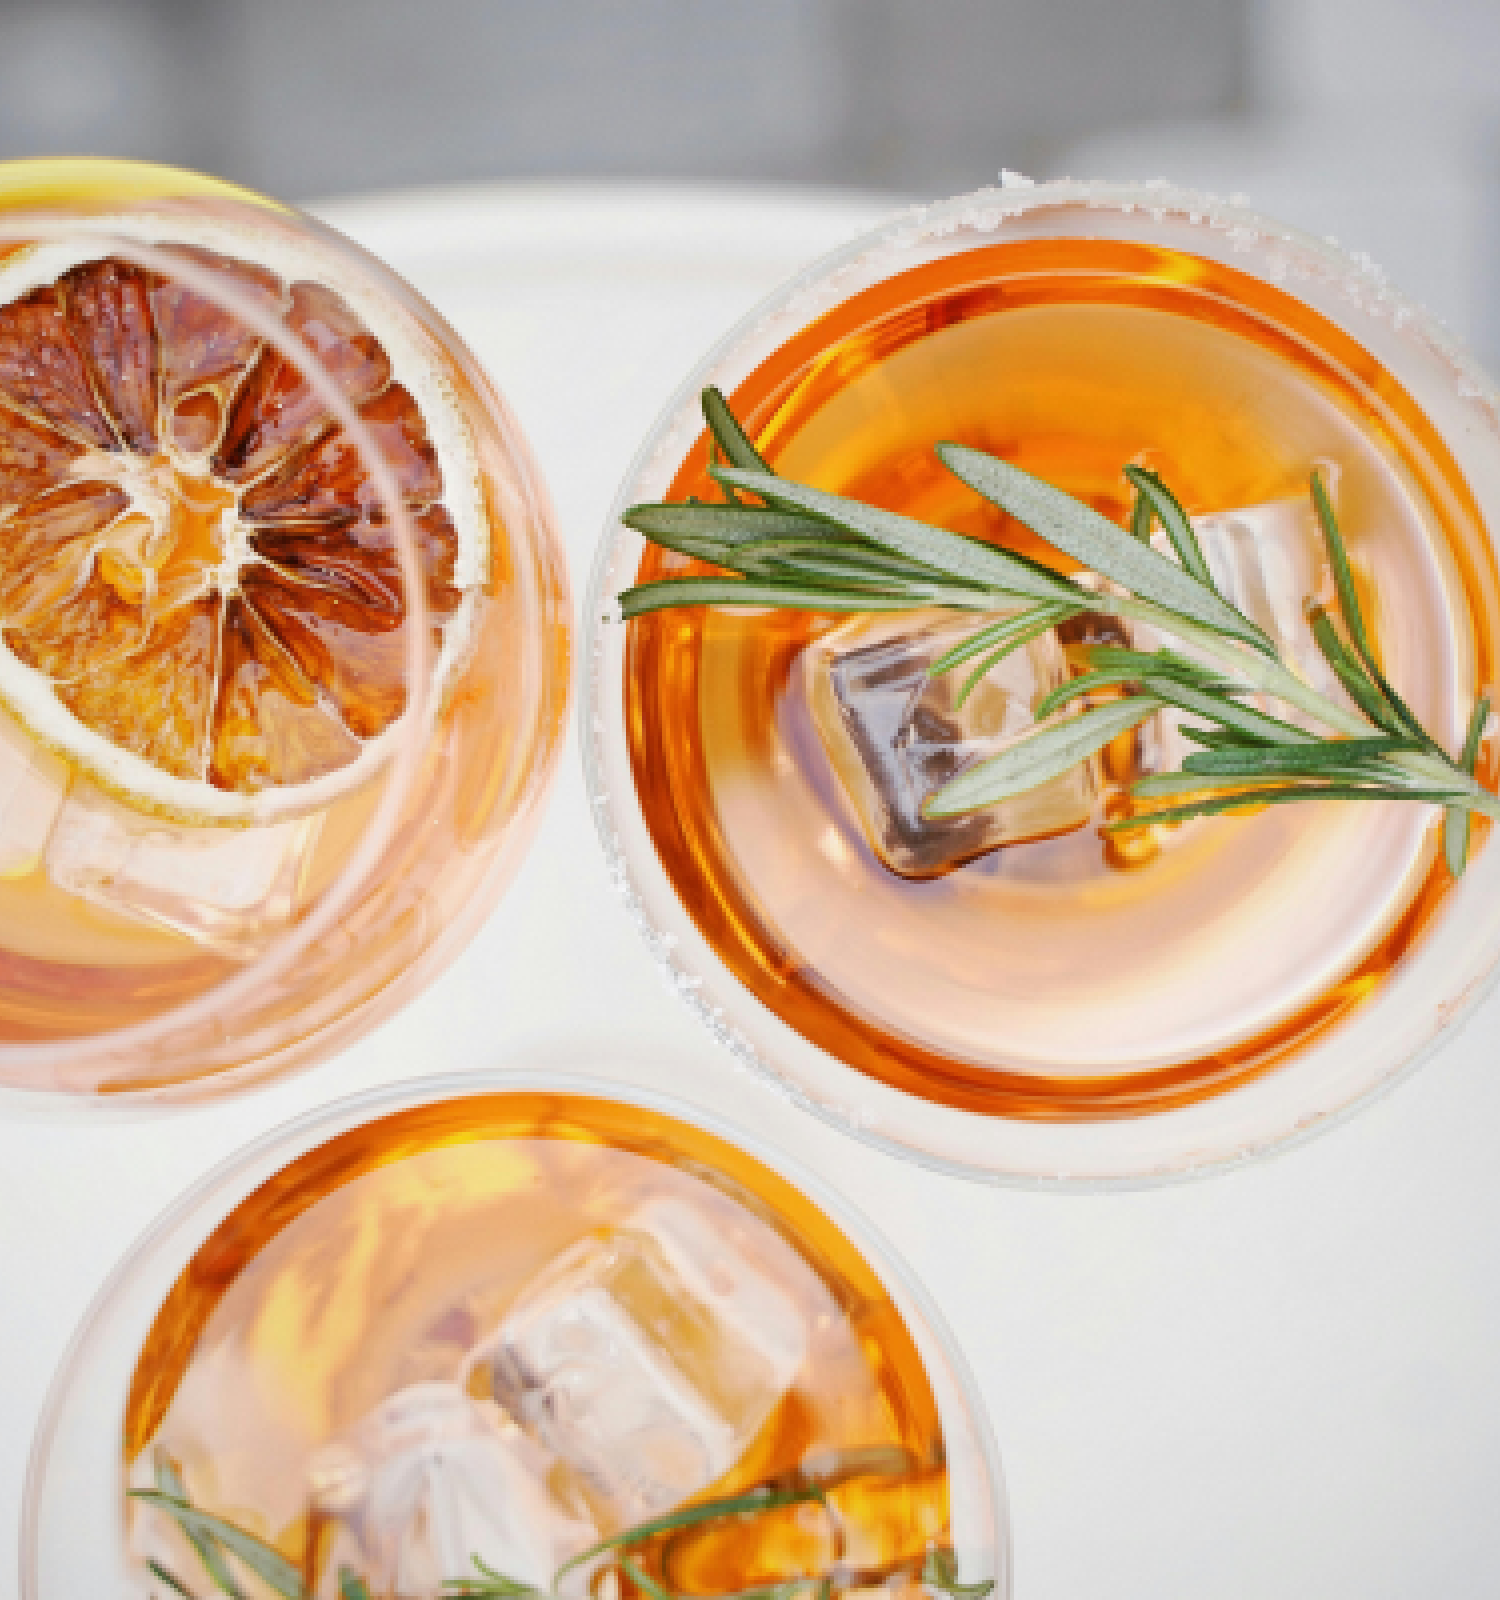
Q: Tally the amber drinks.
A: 3